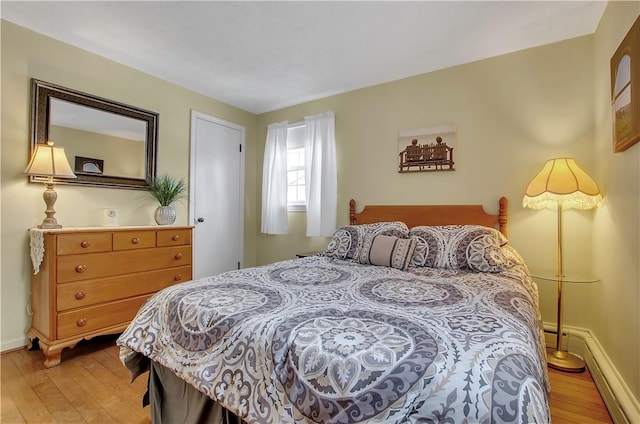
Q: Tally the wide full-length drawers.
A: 3